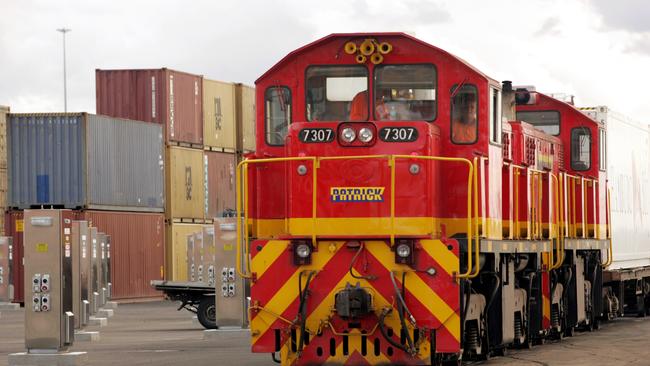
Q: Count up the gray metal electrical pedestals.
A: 10